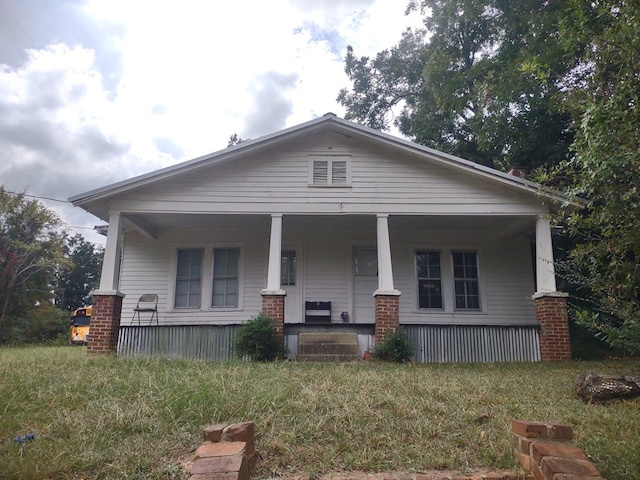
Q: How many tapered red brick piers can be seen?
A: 4